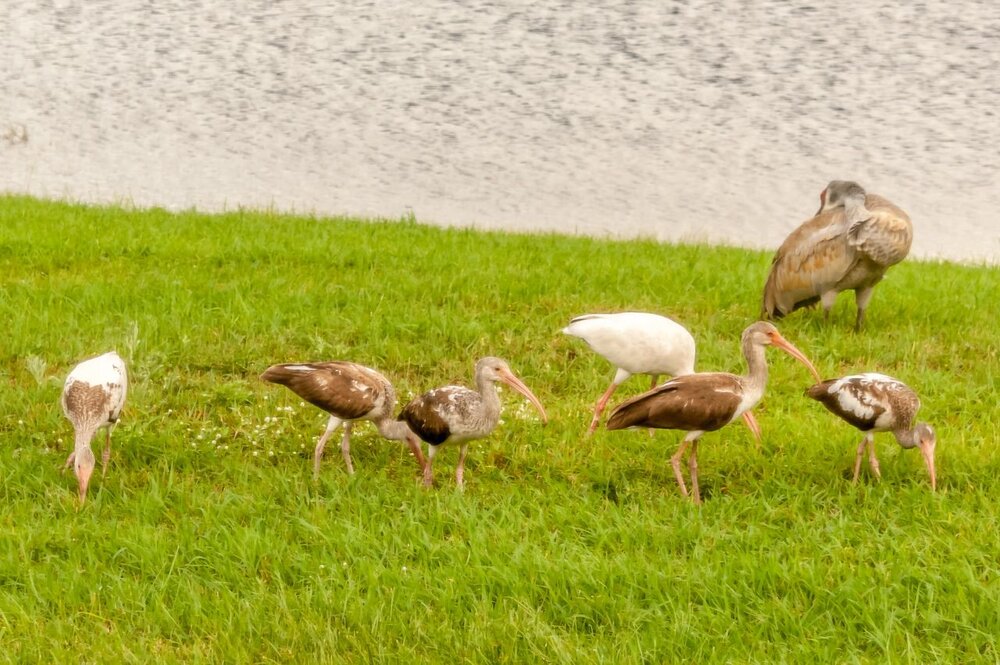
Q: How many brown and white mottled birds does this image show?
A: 5